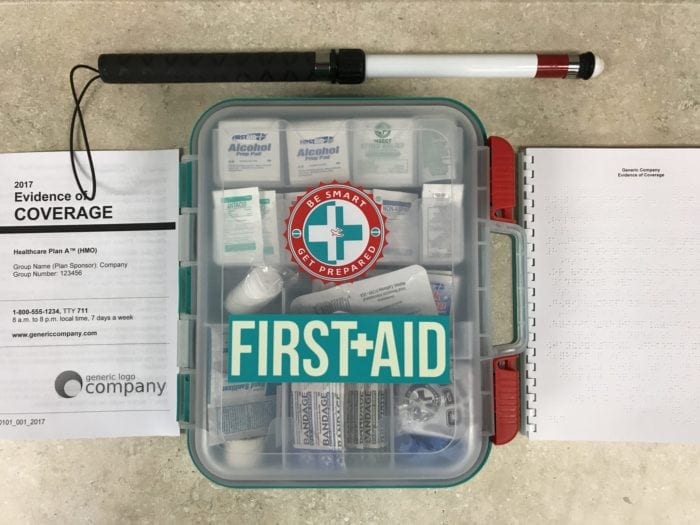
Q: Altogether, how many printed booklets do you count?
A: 2